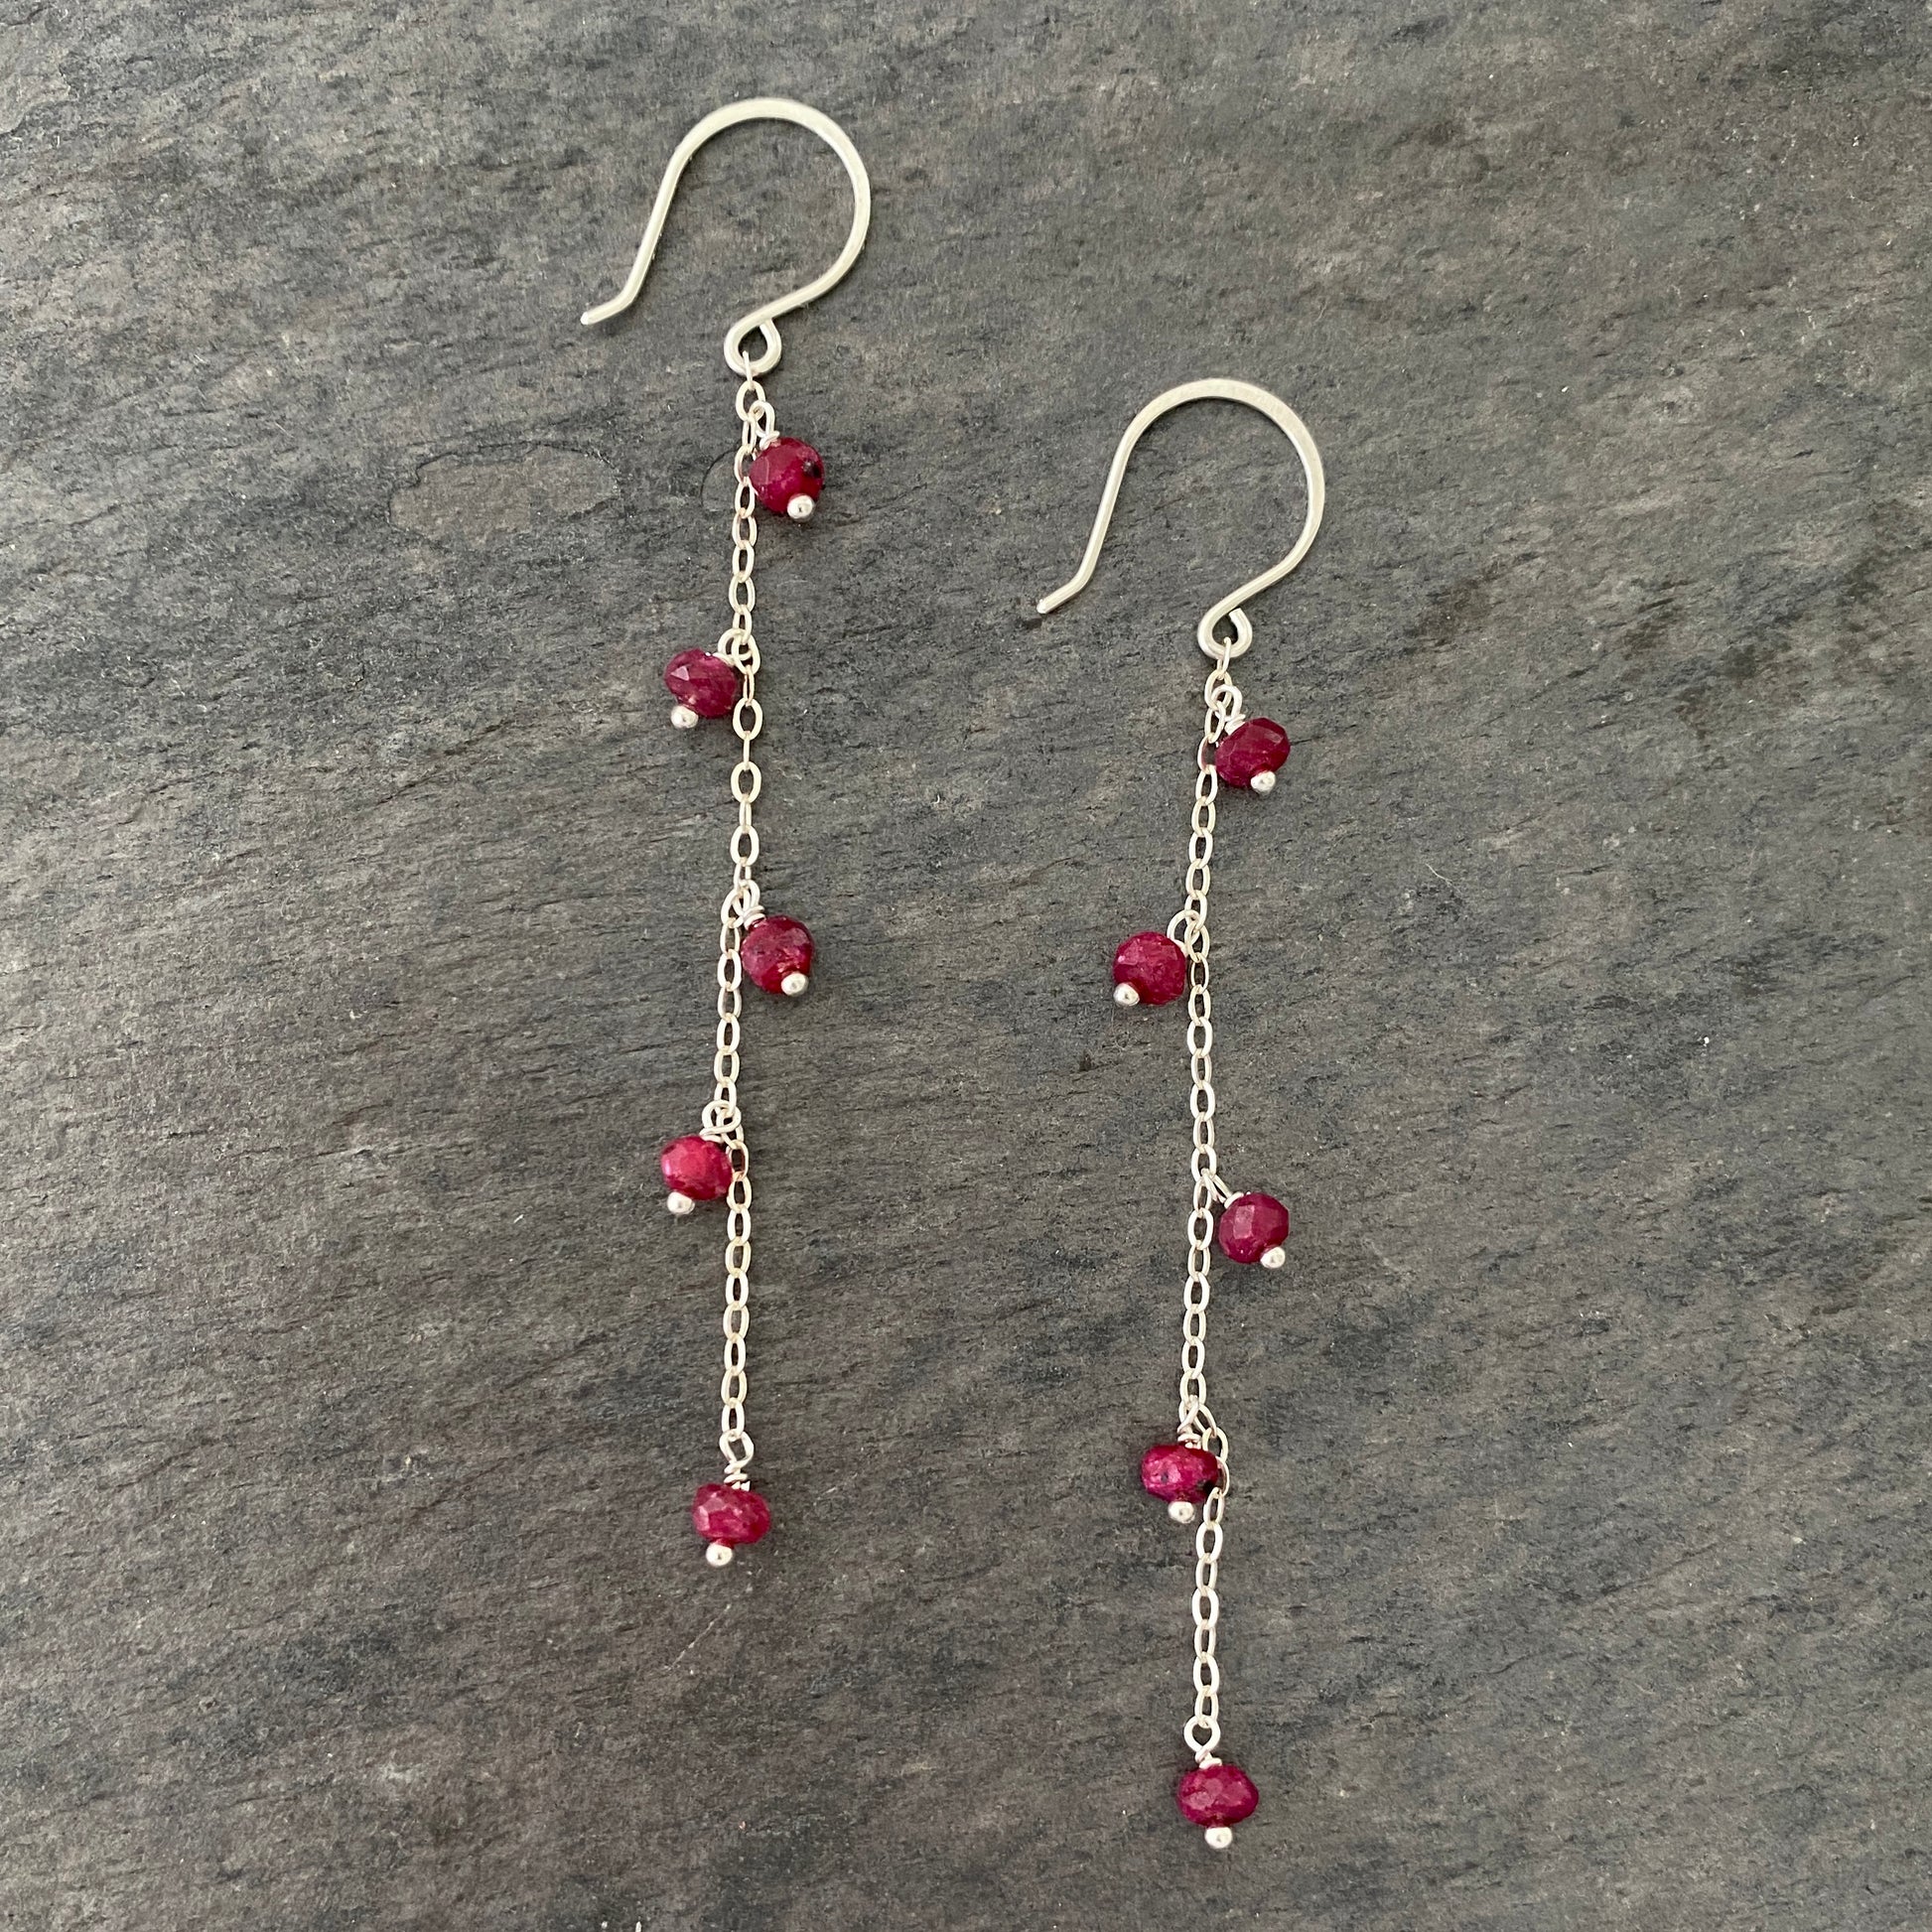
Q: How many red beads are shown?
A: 10